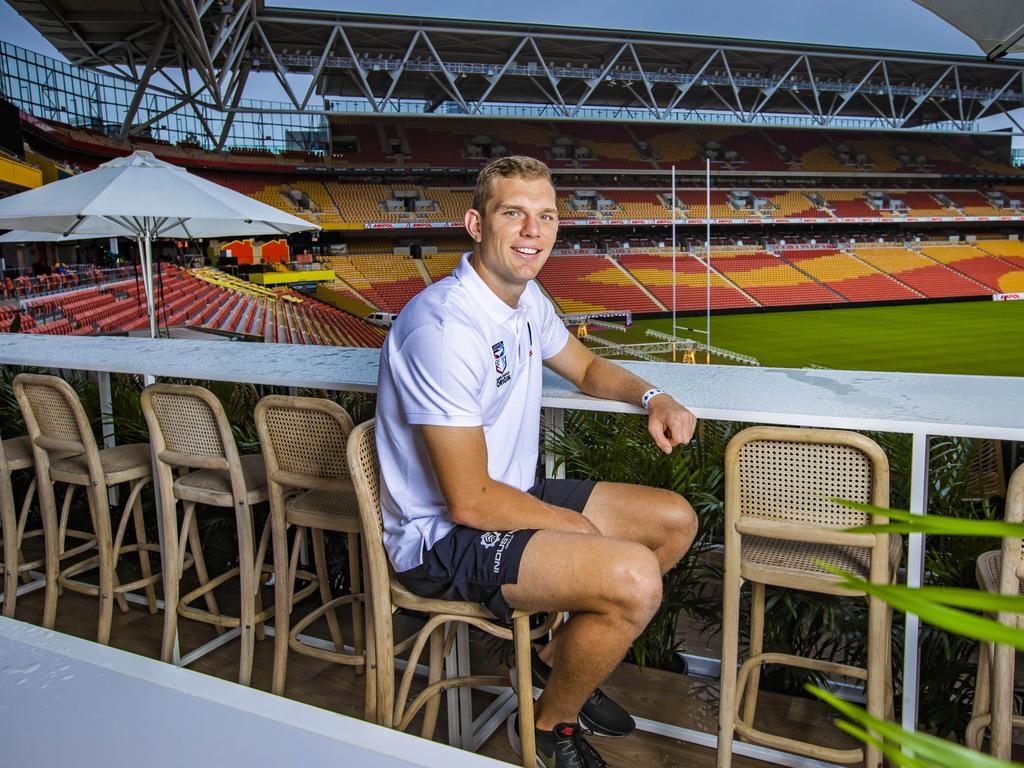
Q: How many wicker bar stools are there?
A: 7